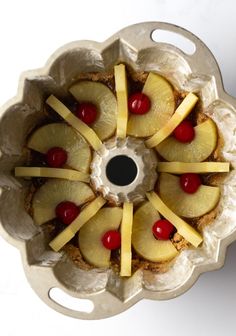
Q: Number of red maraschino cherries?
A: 8